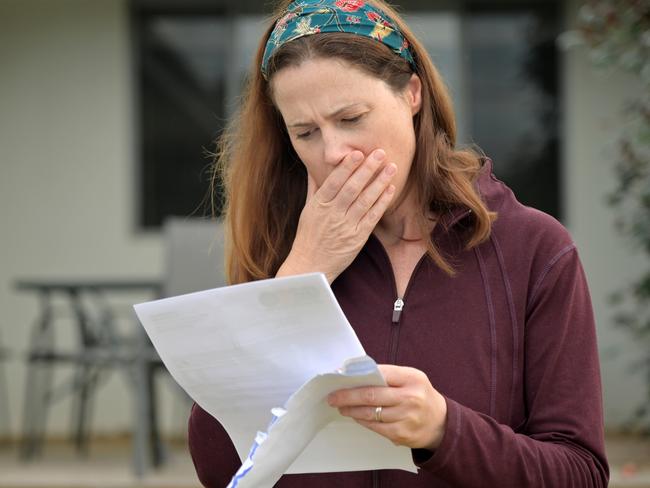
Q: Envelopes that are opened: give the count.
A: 1